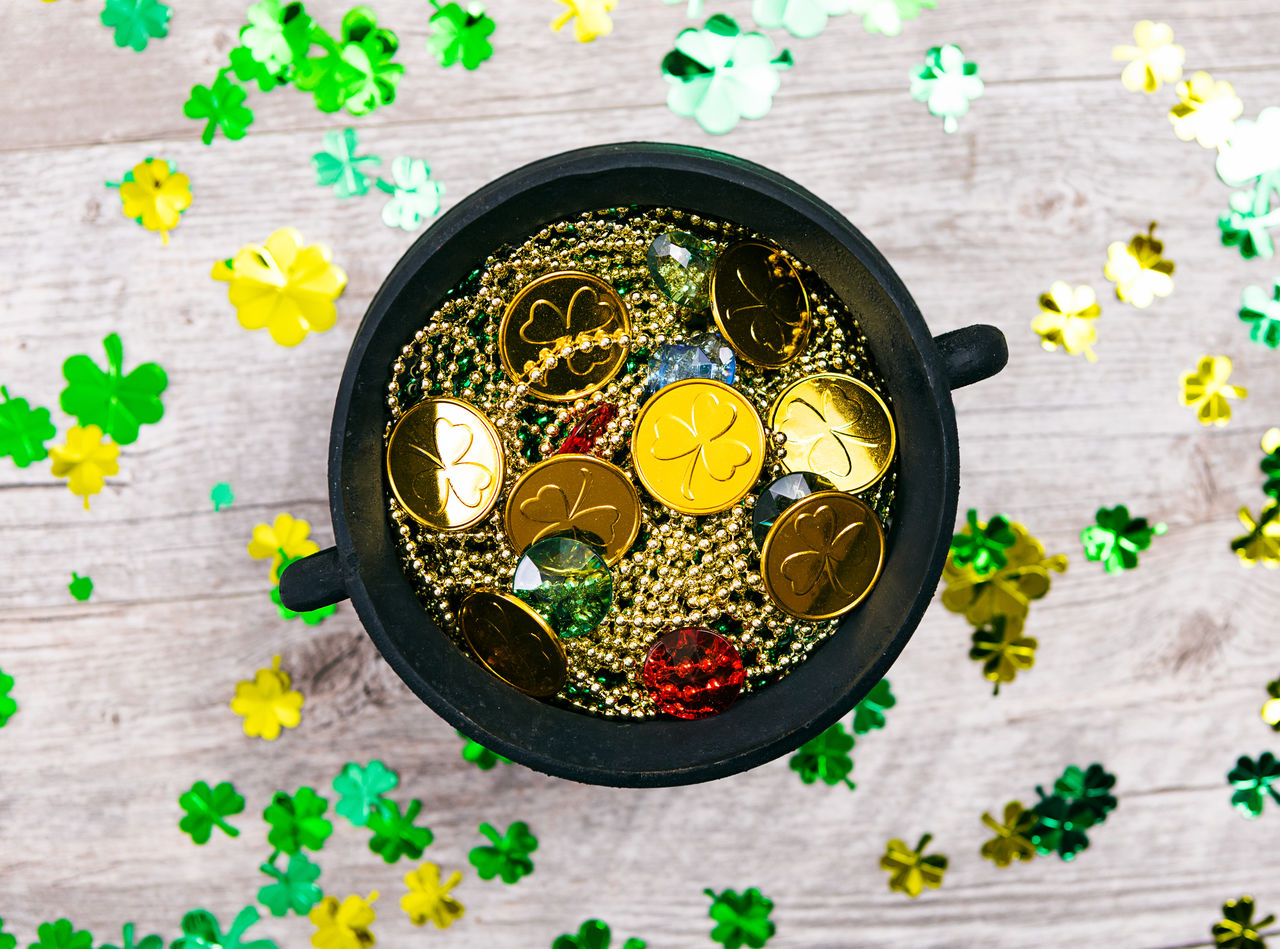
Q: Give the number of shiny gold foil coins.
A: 8